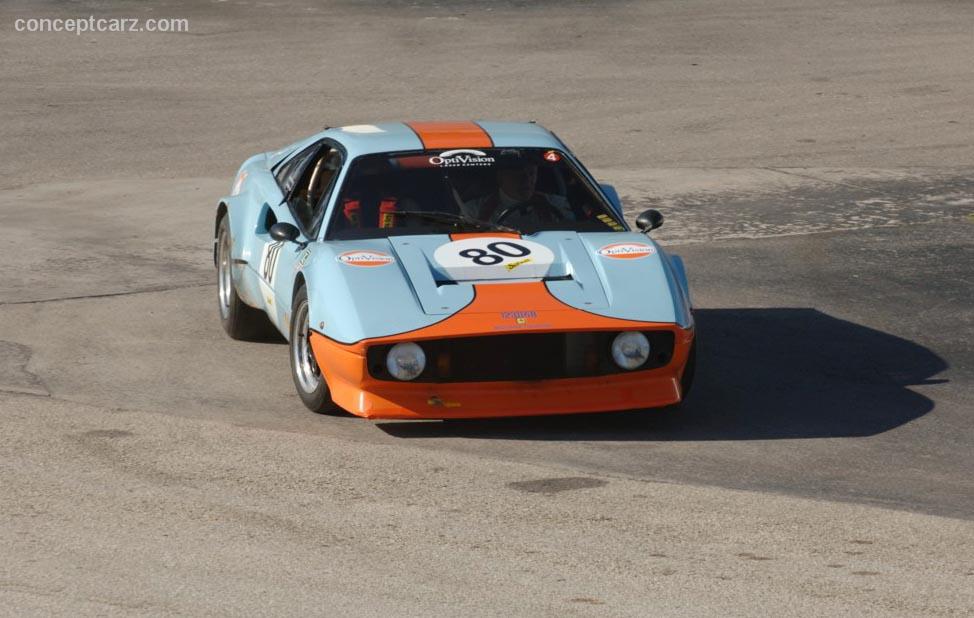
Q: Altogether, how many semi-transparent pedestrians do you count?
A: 0